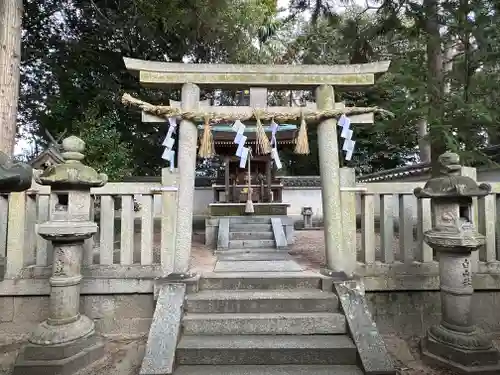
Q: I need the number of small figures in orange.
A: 0